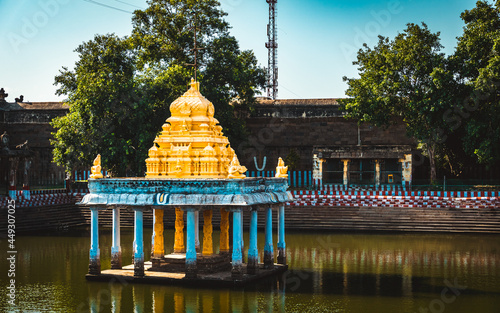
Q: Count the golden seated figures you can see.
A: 3